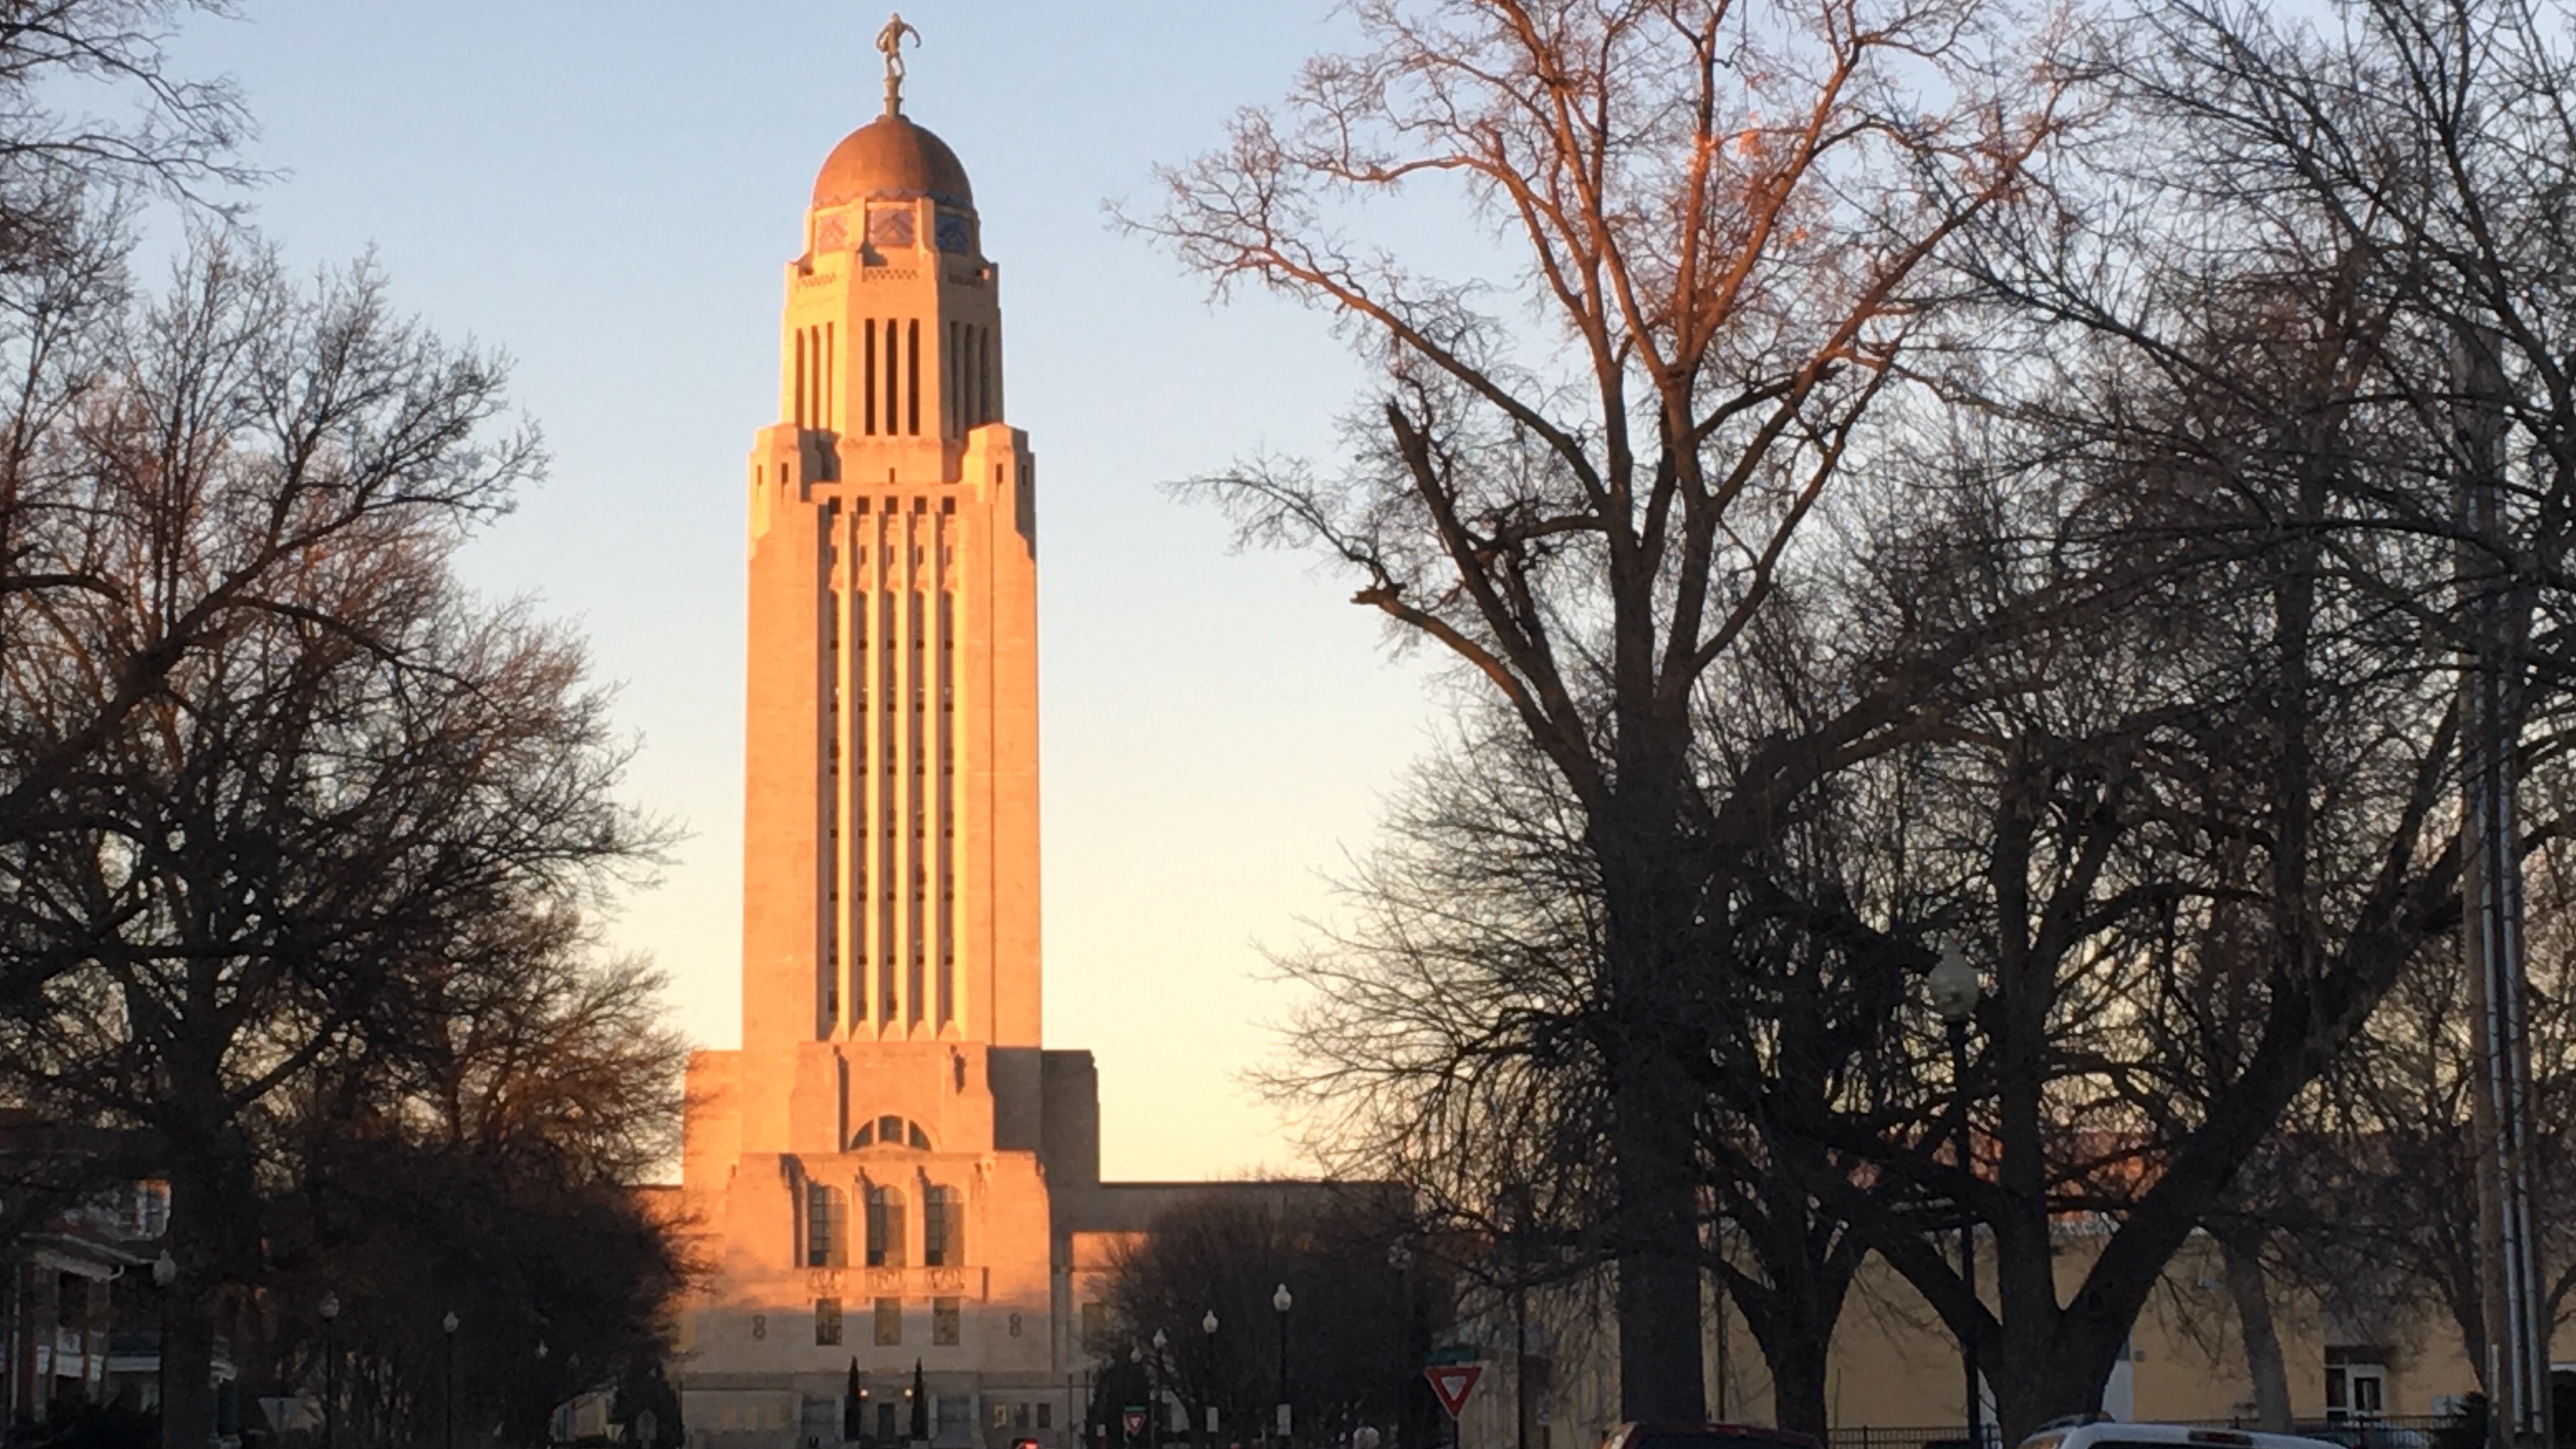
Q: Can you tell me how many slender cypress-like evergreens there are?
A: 2